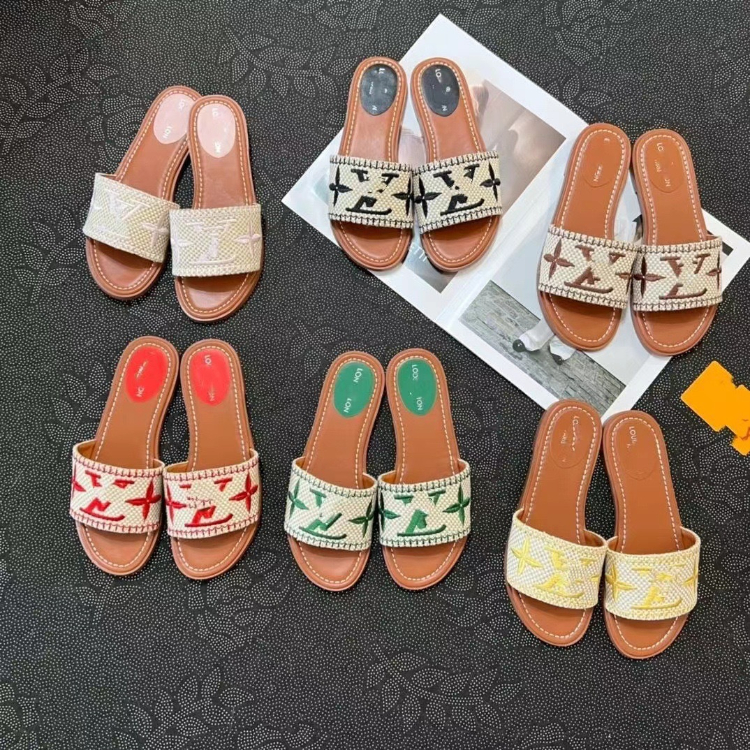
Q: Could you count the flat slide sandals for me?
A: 12